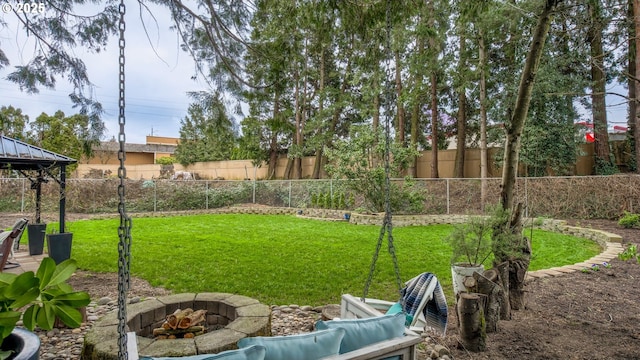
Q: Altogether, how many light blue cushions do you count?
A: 3